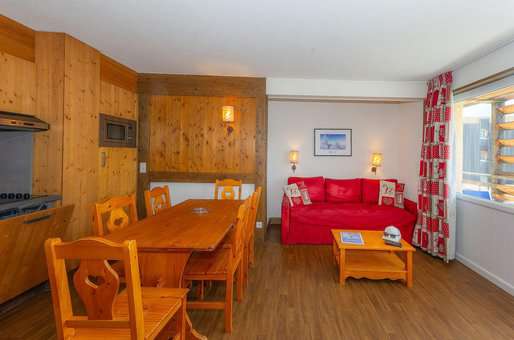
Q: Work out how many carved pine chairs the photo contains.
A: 6